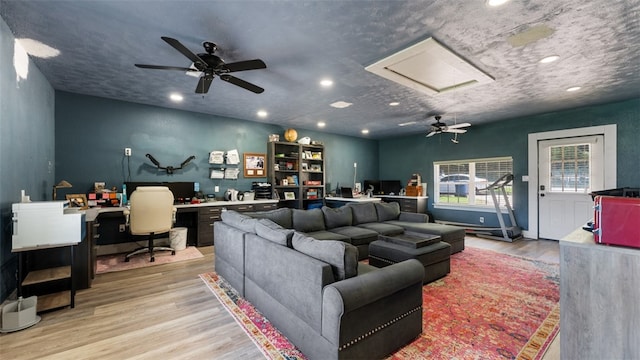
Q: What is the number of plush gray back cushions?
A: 8